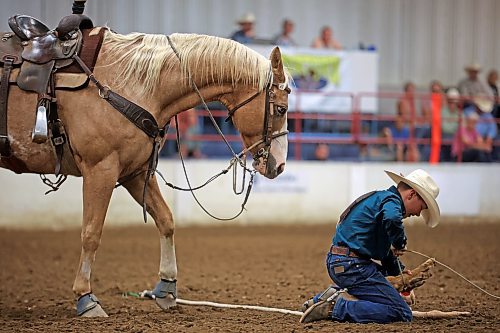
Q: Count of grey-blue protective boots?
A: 2